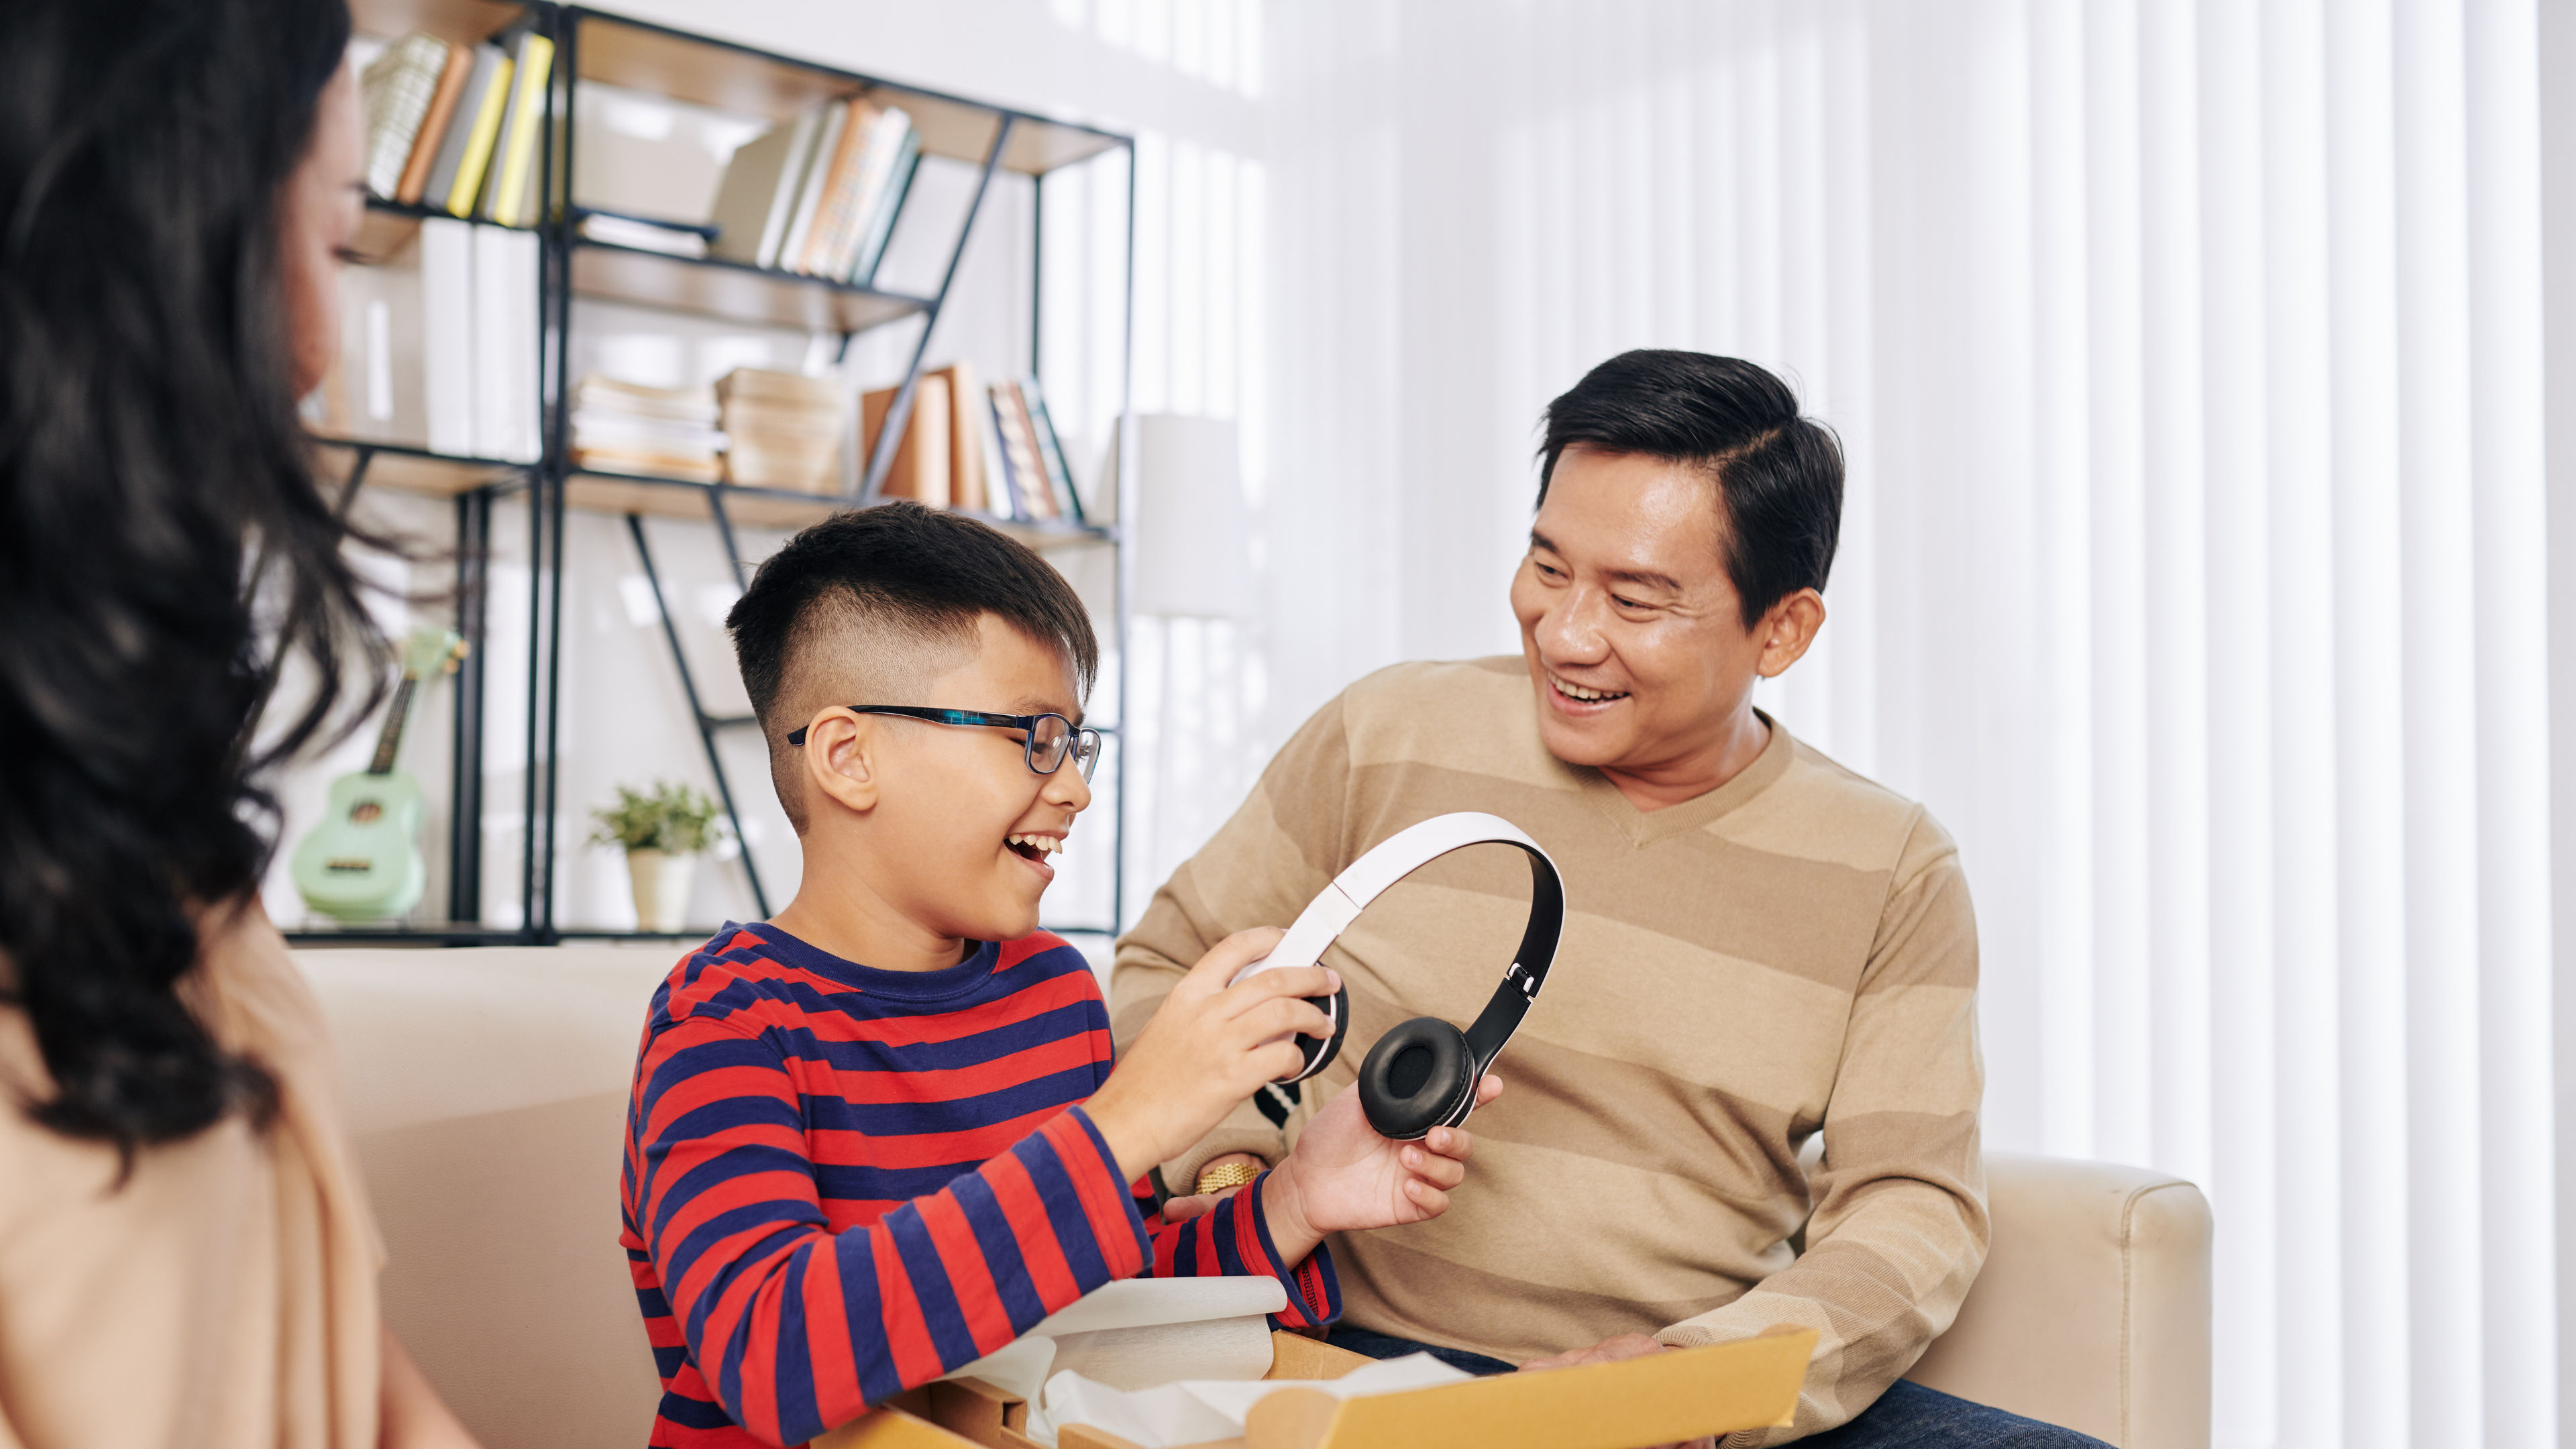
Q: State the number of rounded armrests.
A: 1